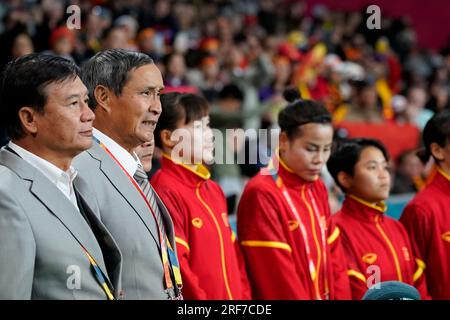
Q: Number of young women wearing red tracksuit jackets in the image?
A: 4